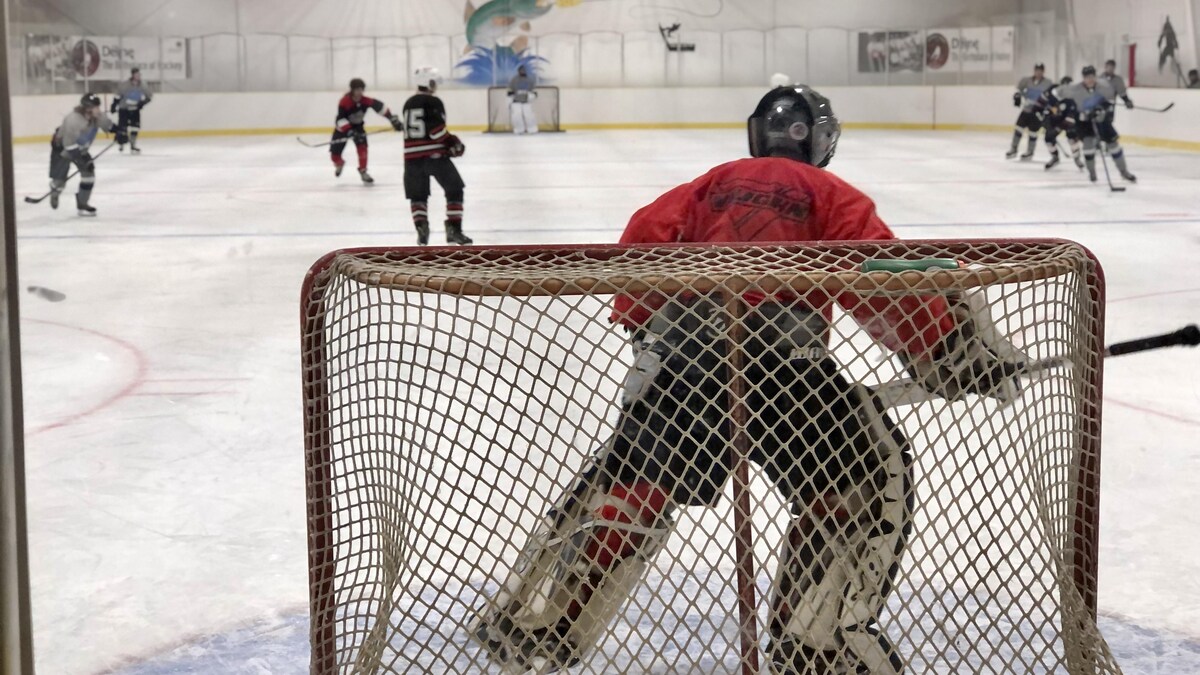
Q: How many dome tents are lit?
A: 0